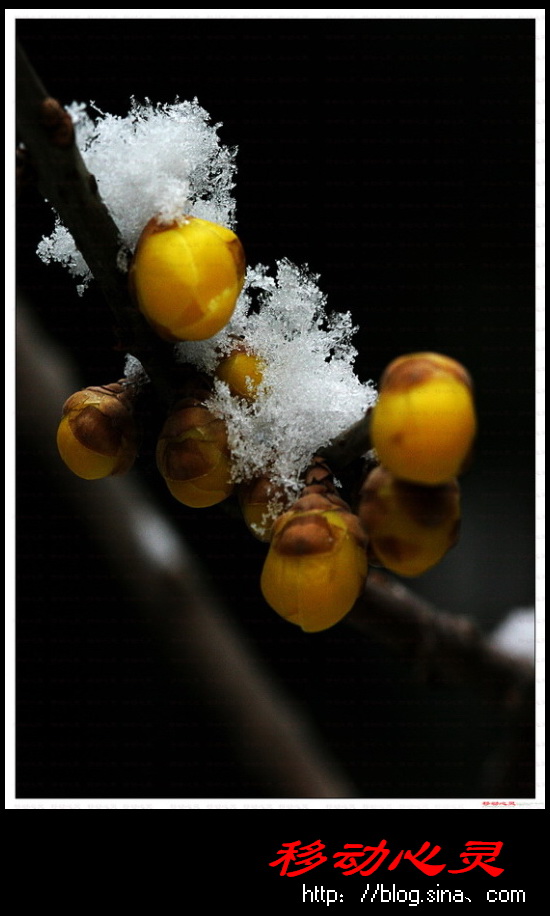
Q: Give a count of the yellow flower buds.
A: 8